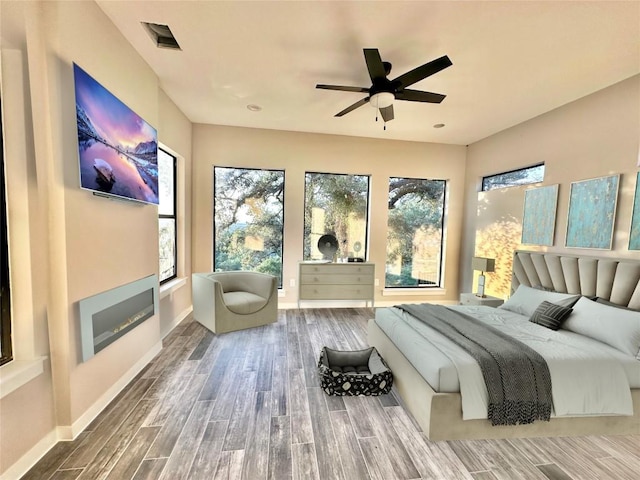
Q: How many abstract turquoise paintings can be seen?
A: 3